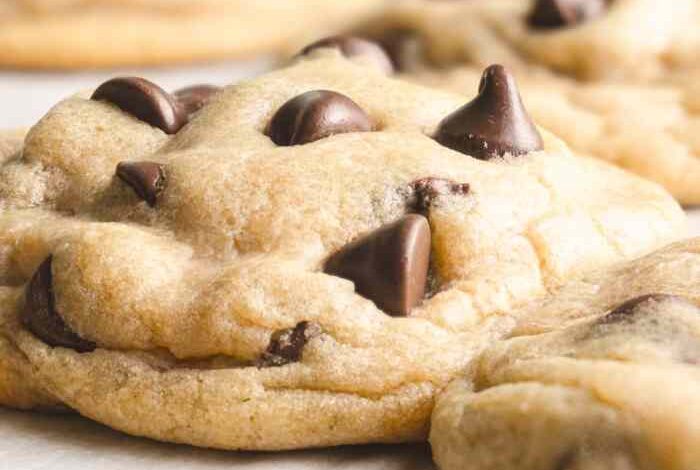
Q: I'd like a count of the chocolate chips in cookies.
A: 12